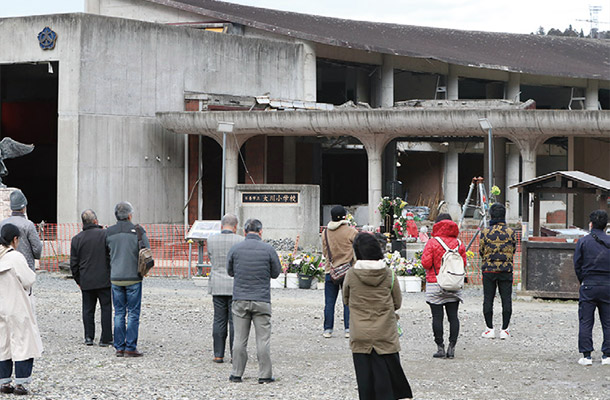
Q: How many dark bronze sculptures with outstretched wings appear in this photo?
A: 1